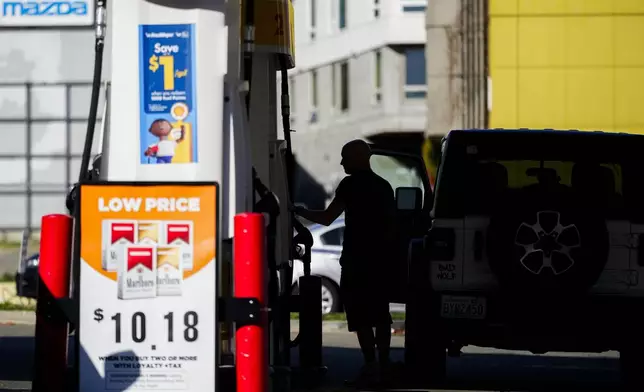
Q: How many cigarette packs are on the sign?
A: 5